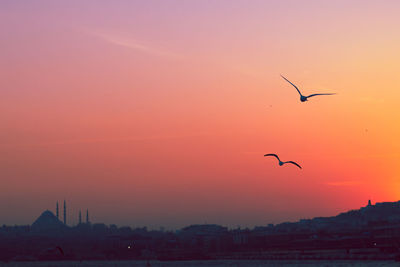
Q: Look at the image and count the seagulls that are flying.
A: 2